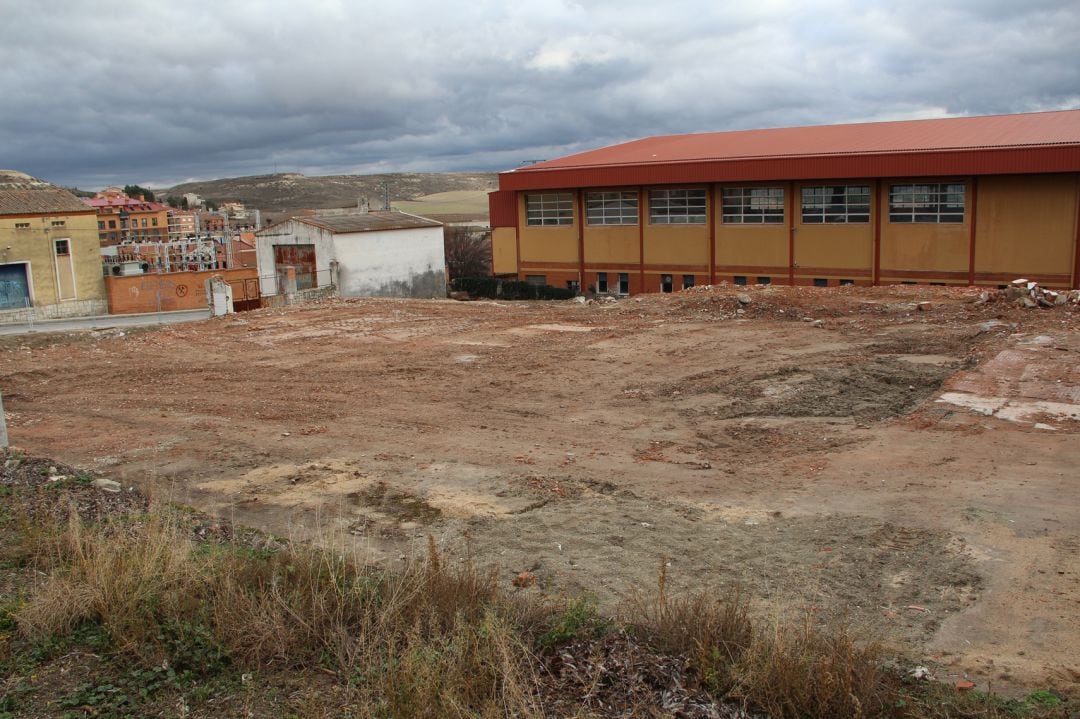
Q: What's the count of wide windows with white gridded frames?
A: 6